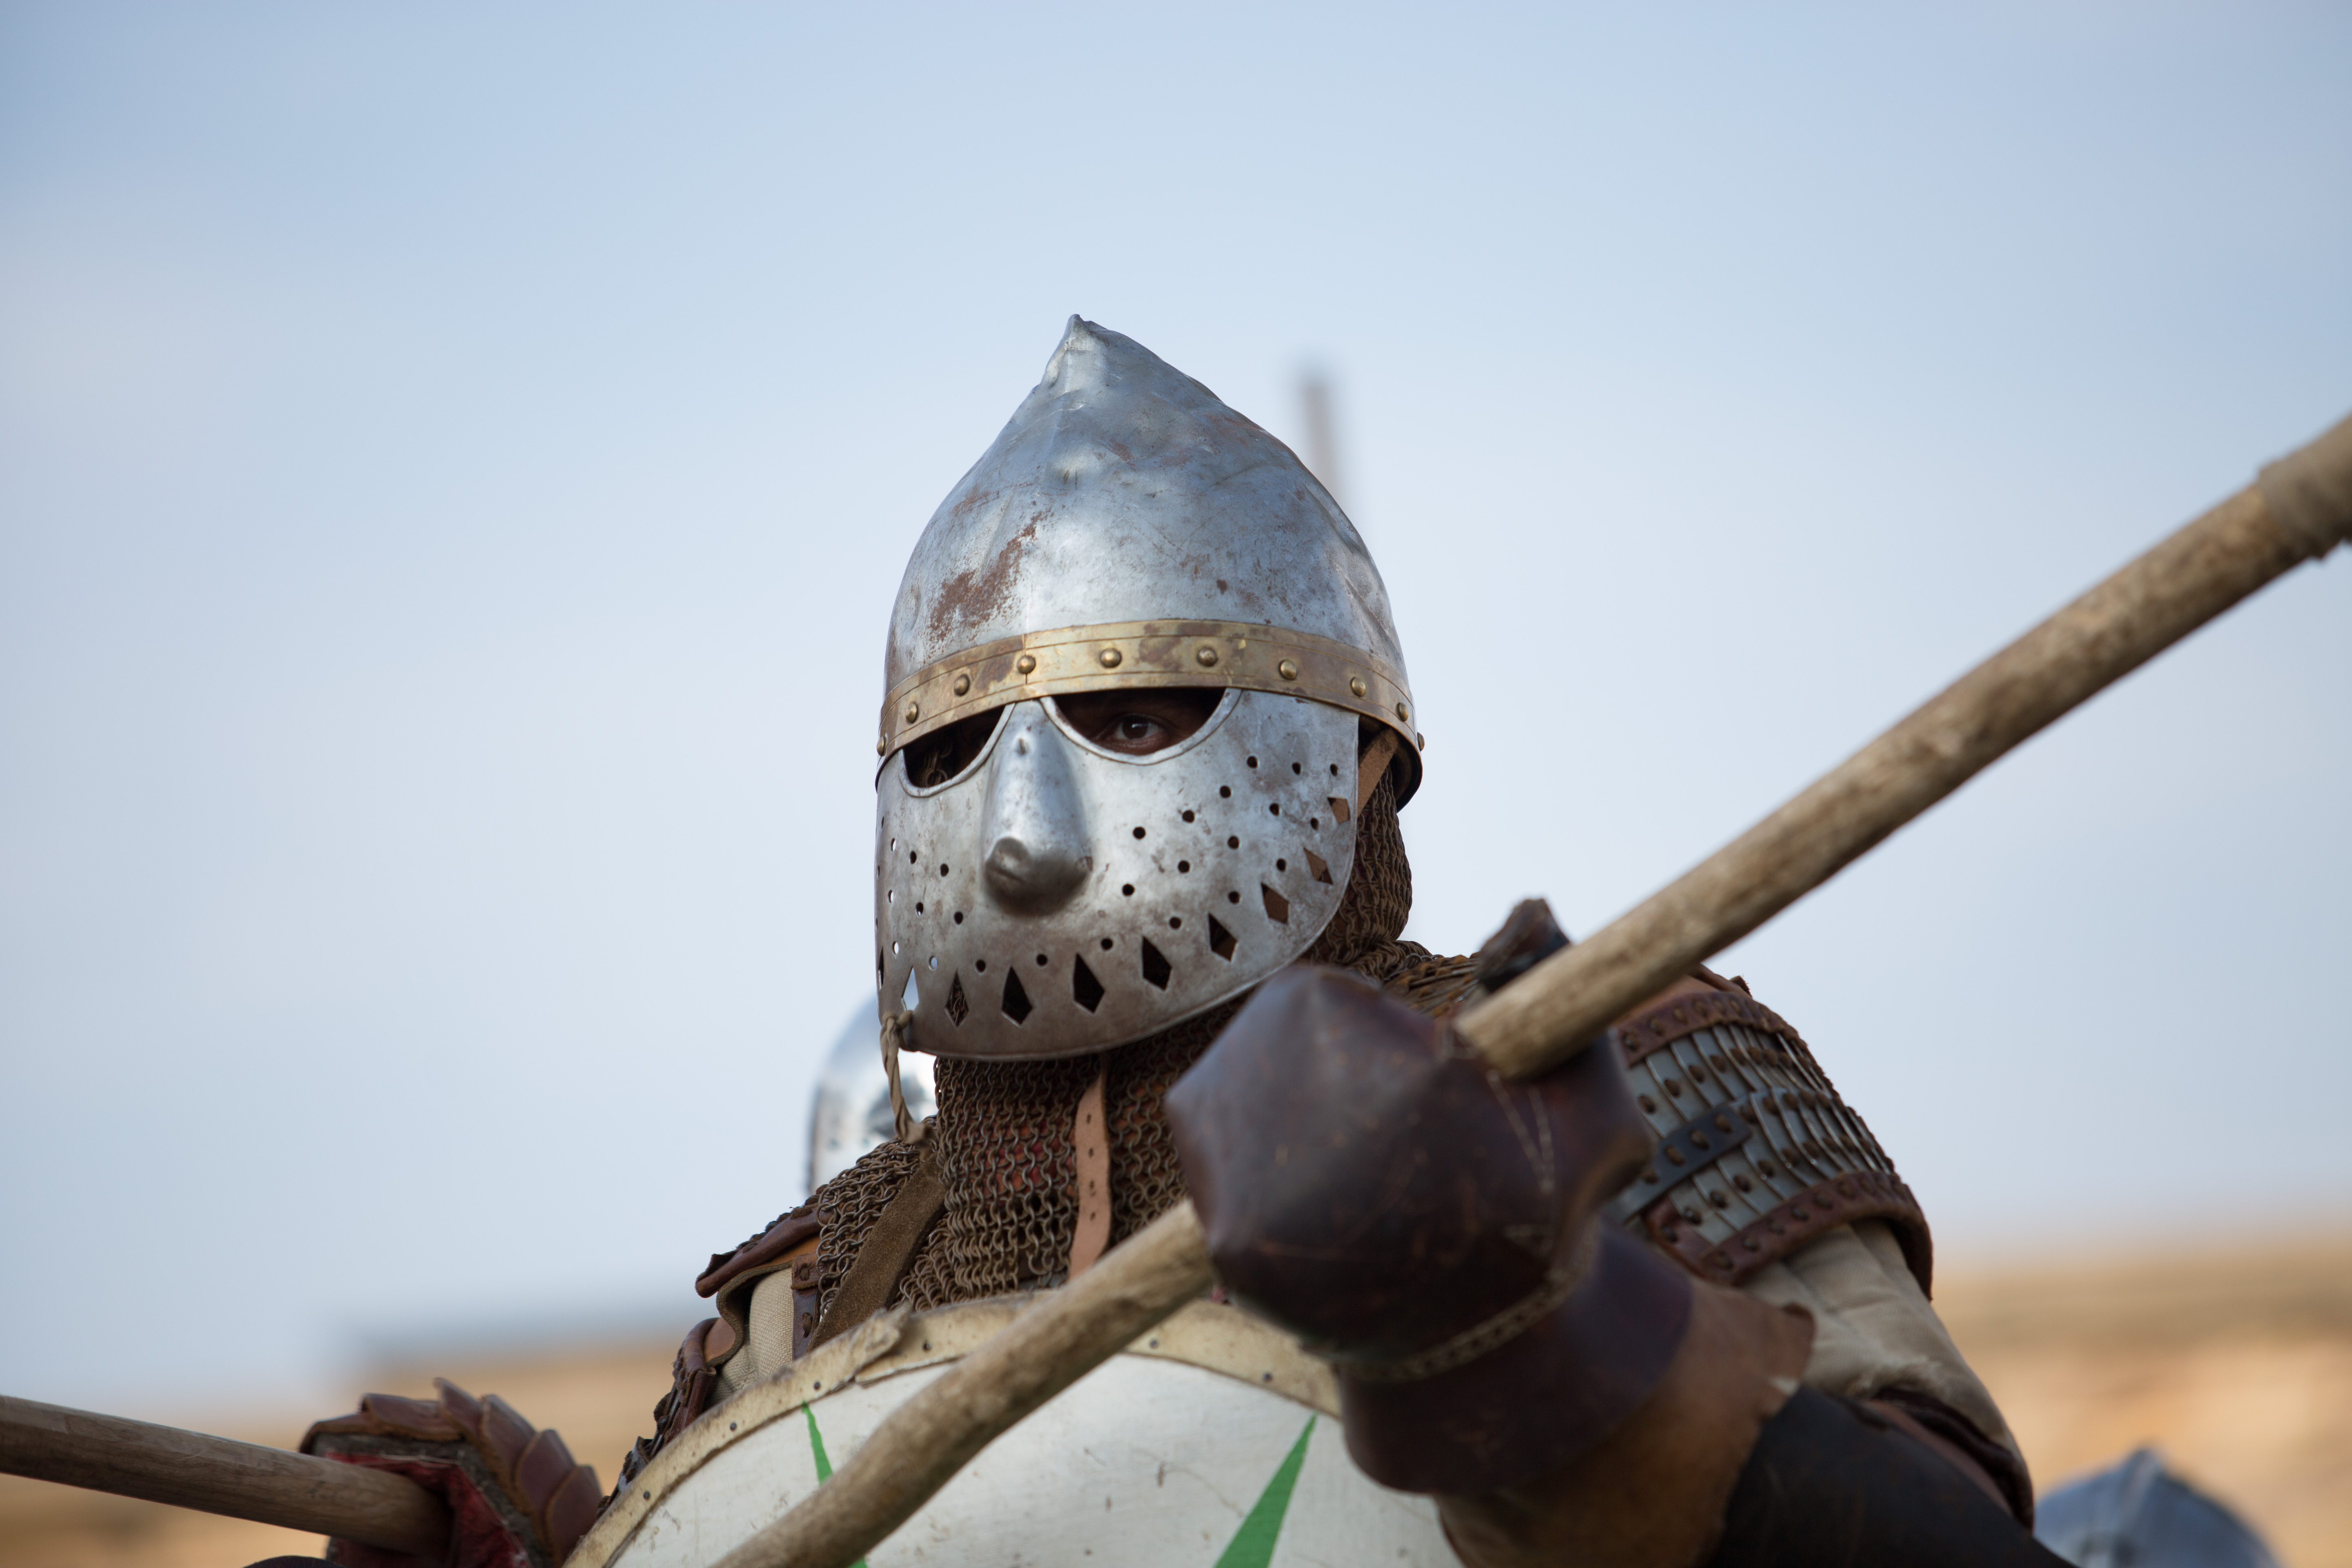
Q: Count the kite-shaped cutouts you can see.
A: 10